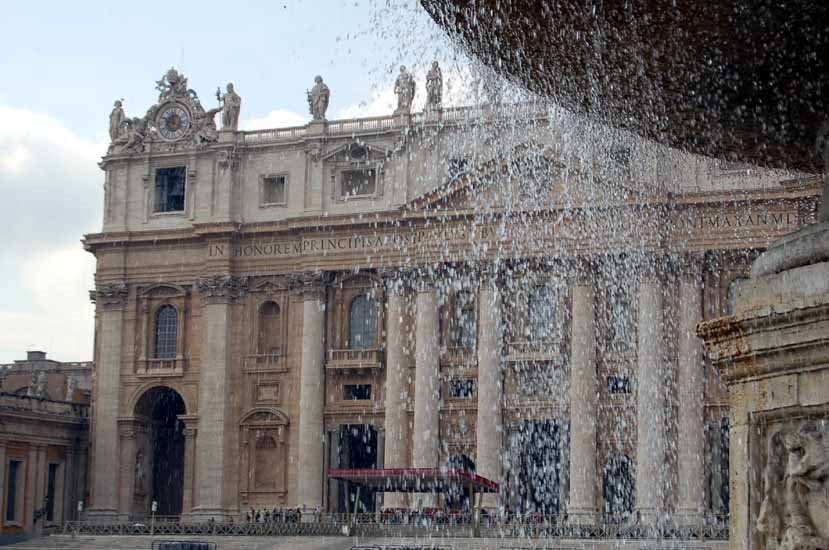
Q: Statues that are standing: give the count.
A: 5